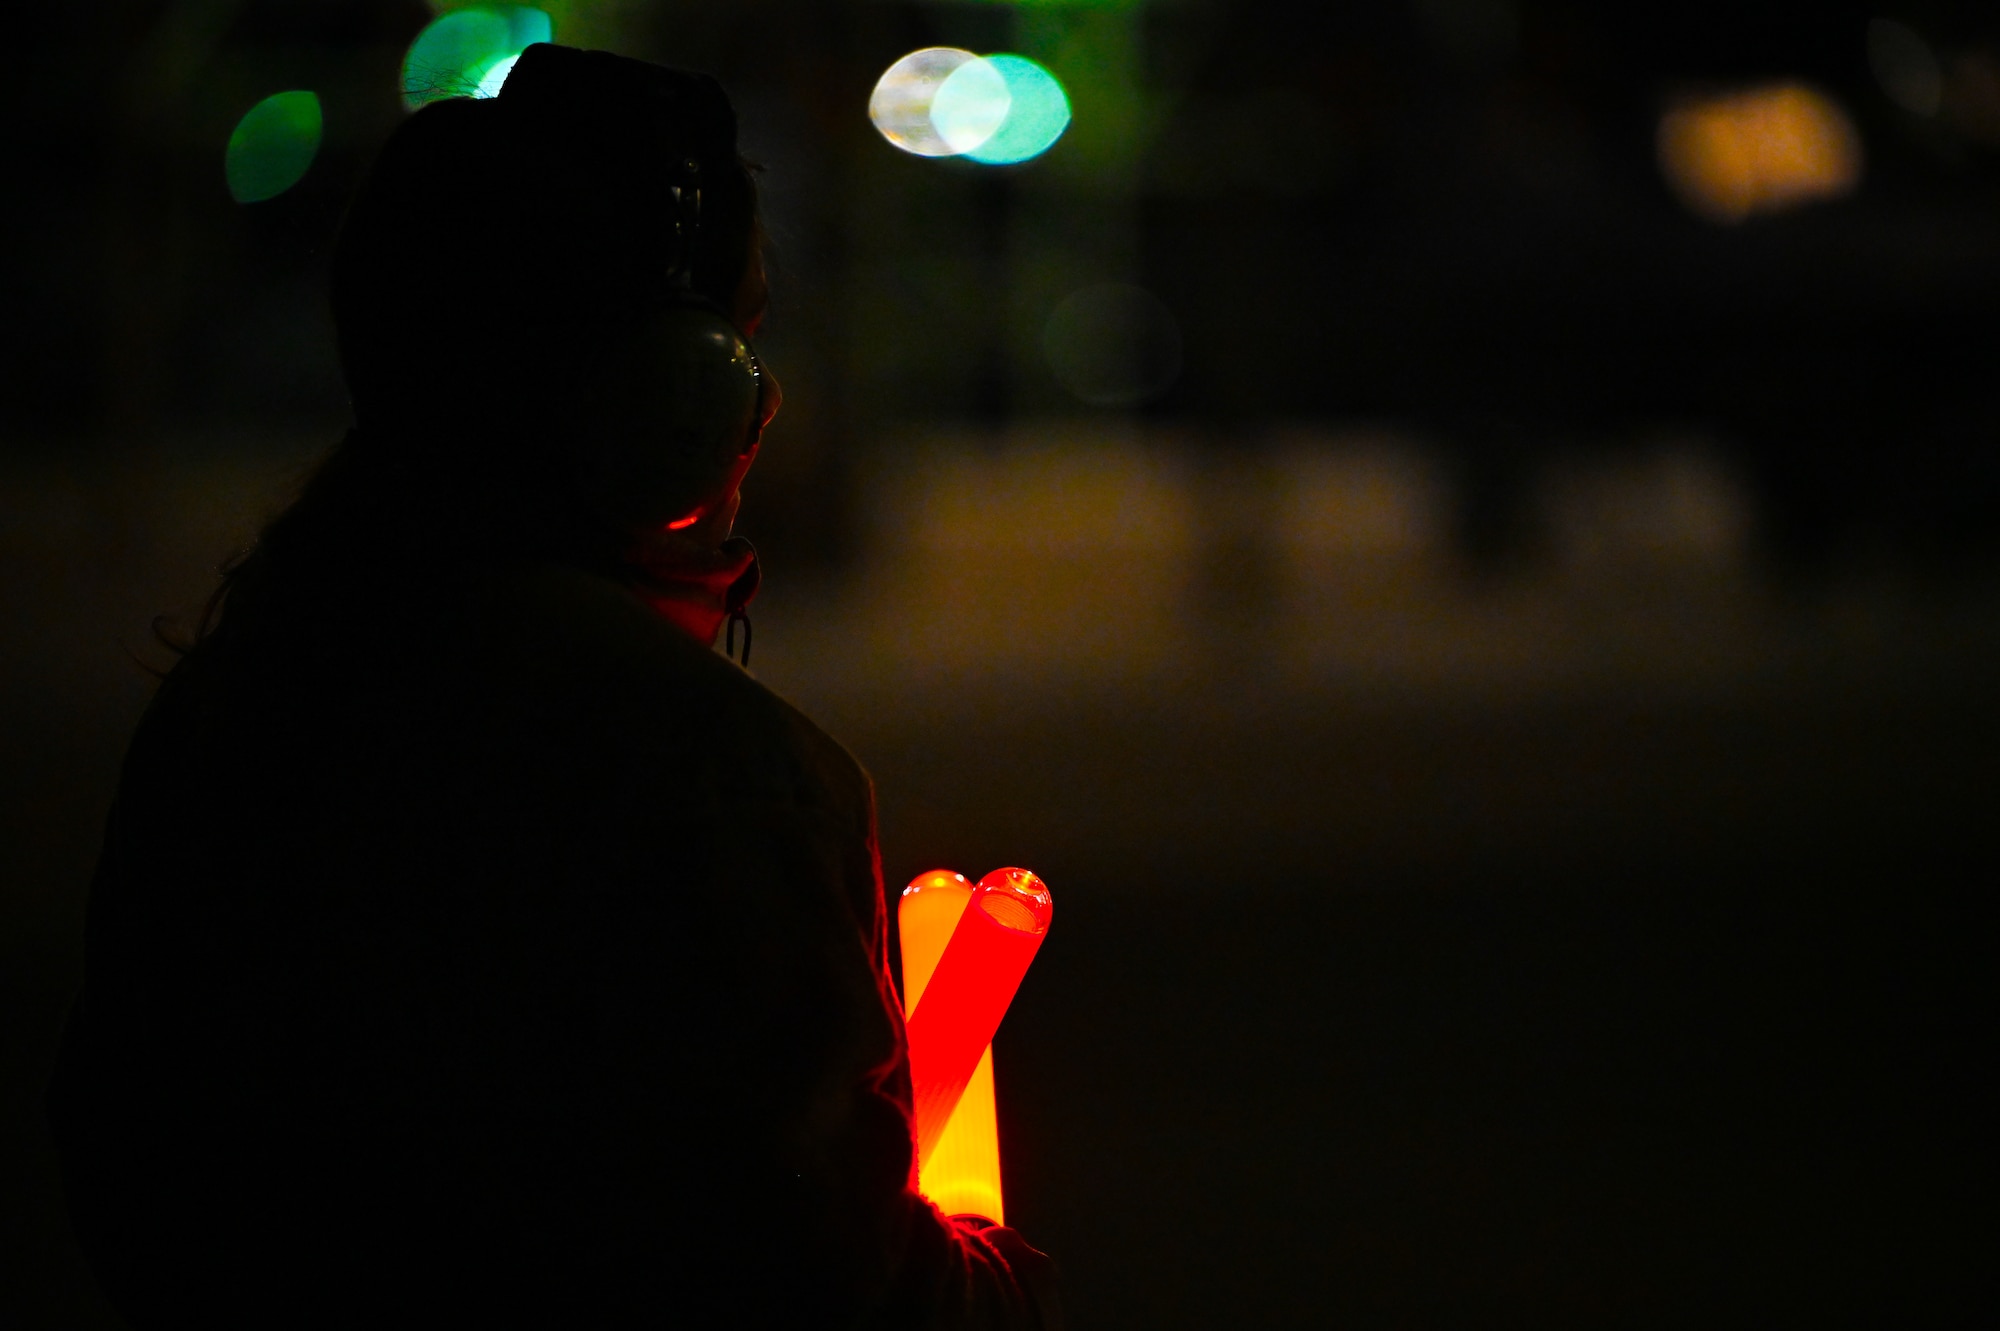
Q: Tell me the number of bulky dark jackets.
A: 1